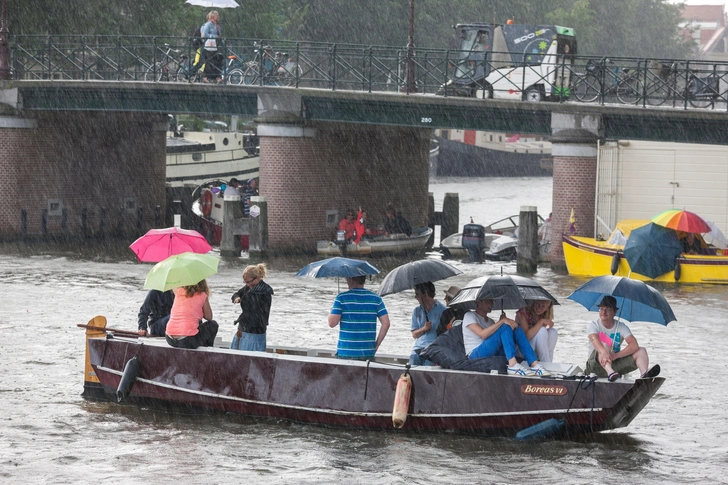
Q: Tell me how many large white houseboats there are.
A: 1